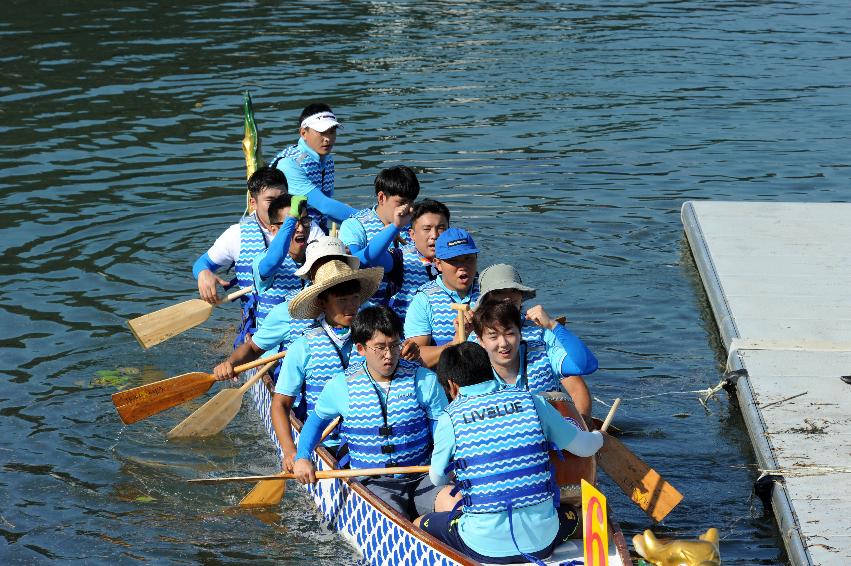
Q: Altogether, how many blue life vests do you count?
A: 12